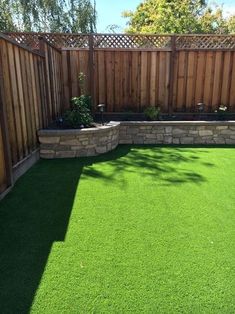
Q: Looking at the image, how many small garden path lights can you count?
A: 2